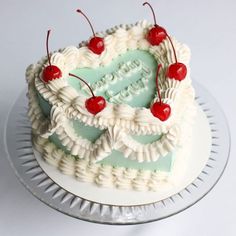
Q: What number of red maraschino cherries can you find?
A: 6